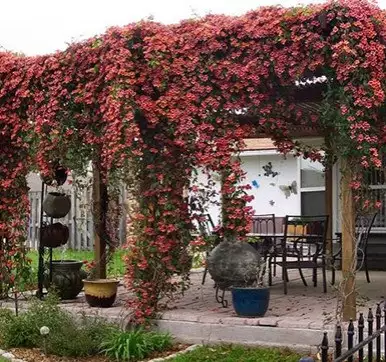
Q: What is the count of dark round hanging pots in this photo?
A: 3